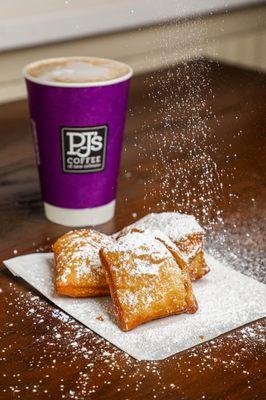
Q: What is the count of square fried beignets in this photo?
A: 3